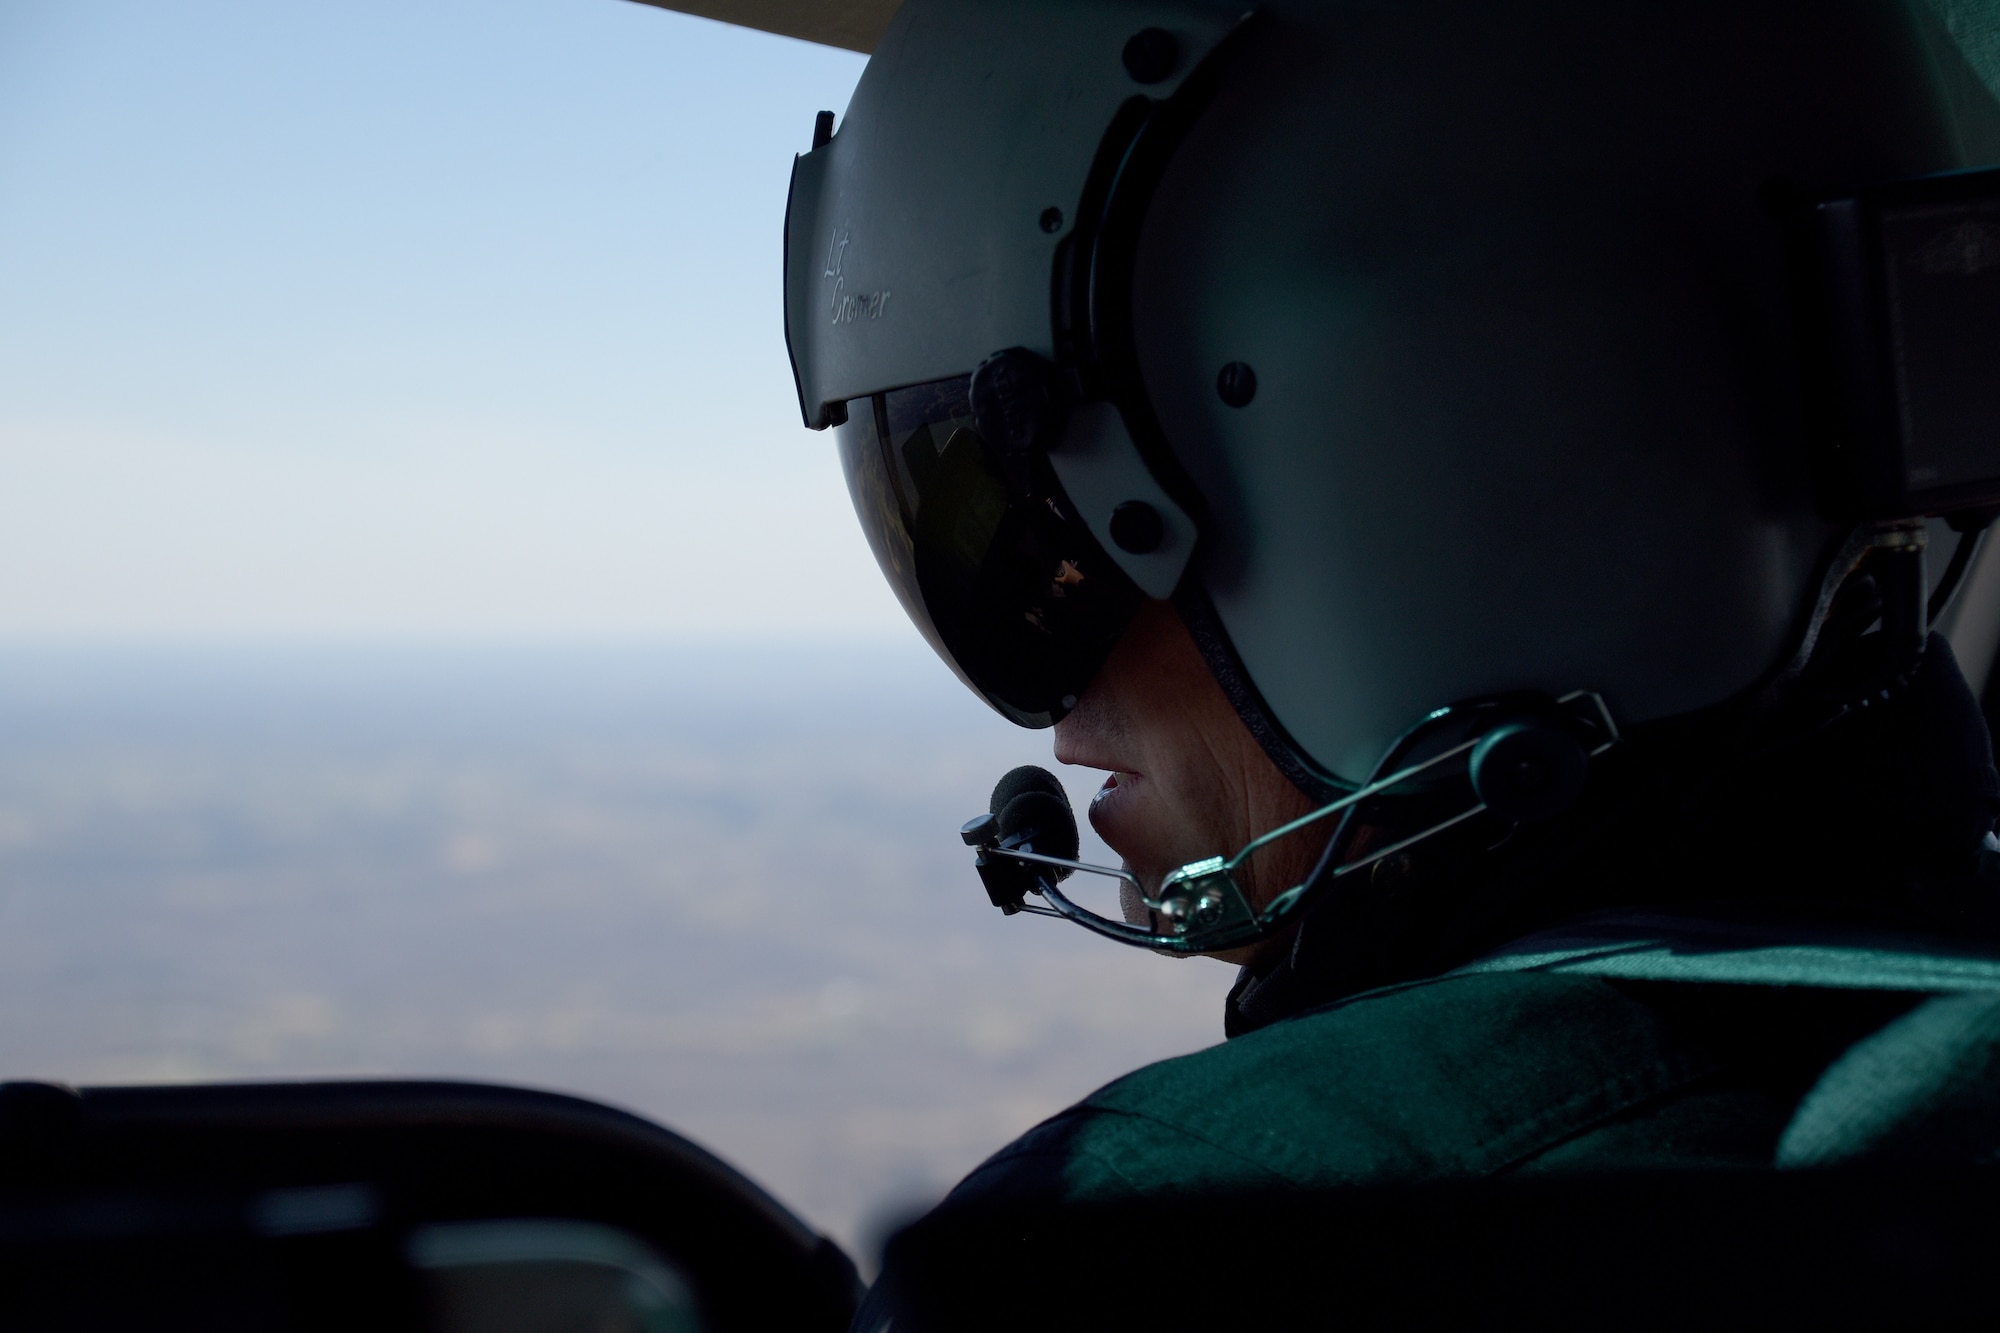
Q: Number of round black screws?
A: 4